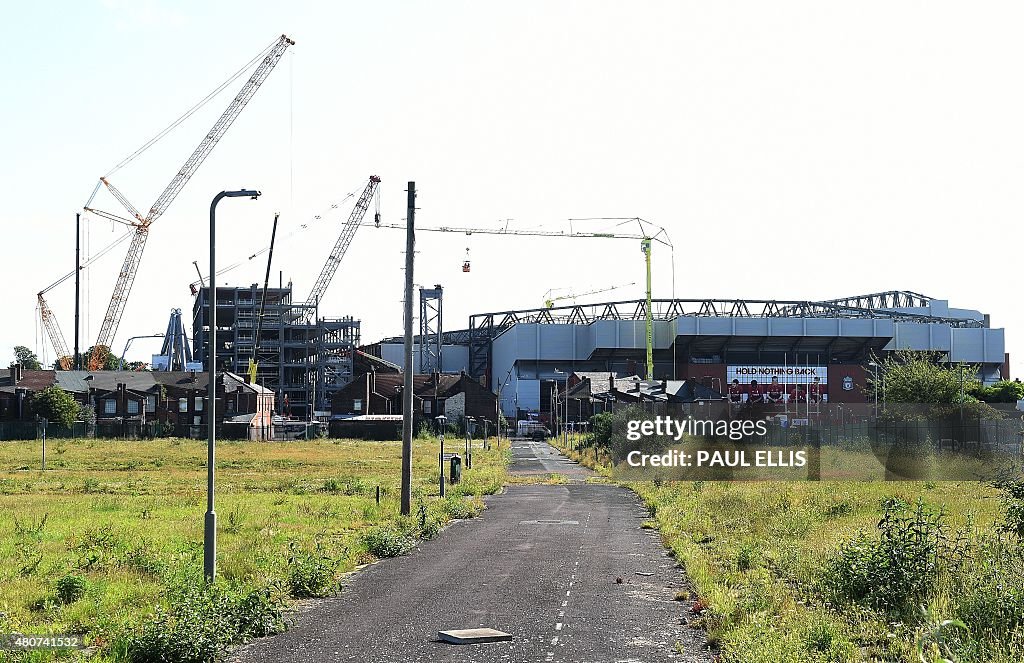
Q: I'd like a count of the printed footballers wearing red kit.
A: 5